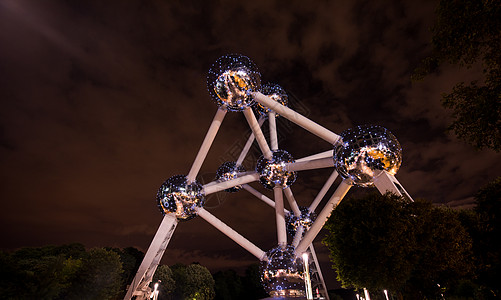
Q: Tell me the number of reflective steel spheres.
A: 8